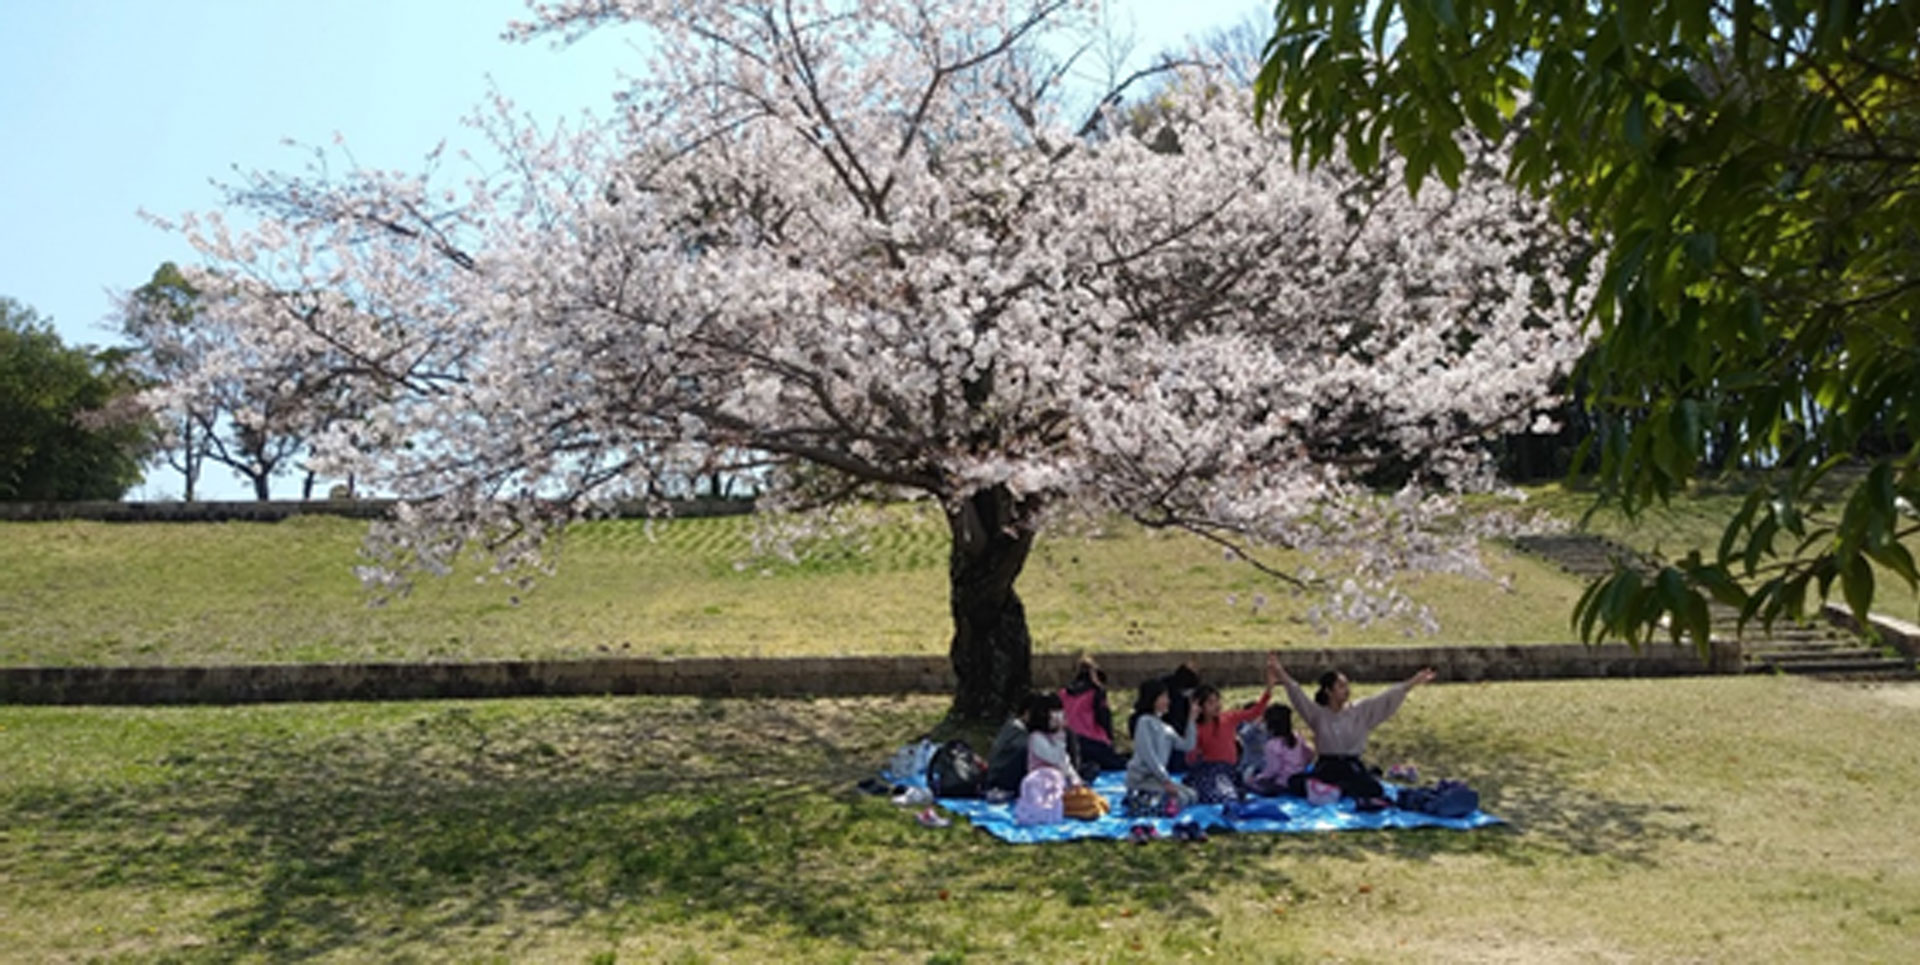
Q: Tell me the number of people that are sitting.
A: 9